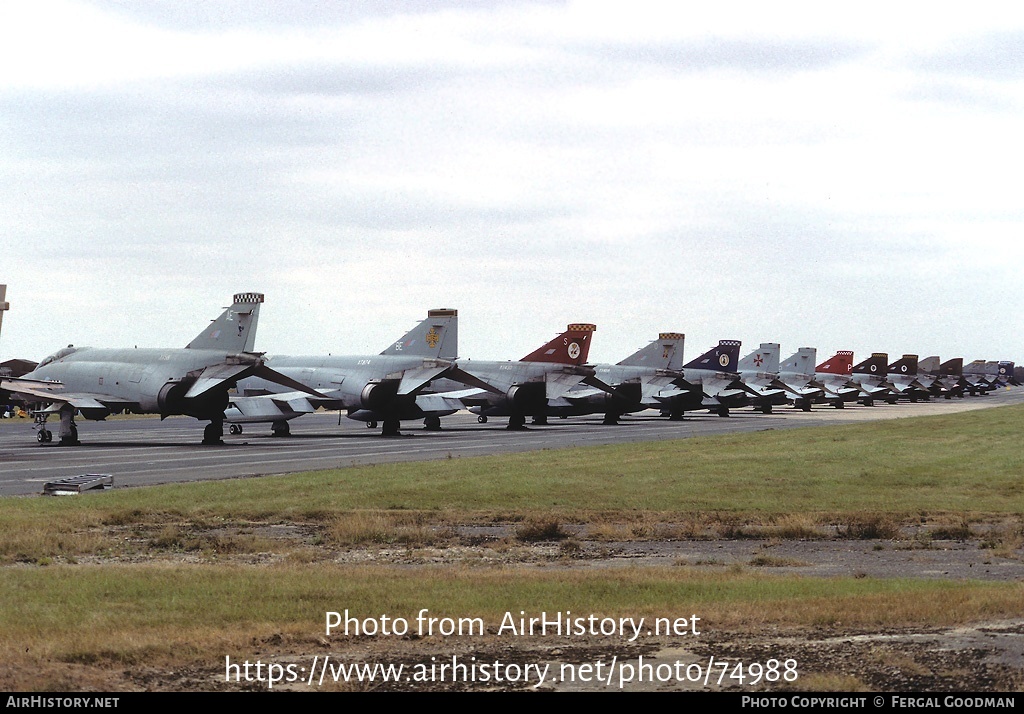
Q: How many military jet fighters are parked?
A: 15